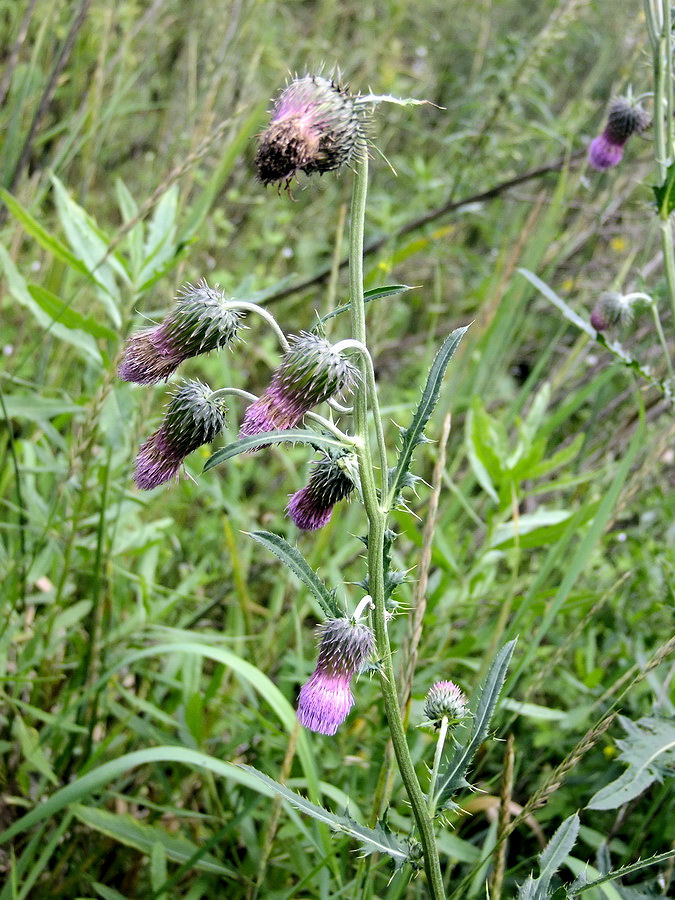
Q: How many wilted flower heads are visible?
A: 1